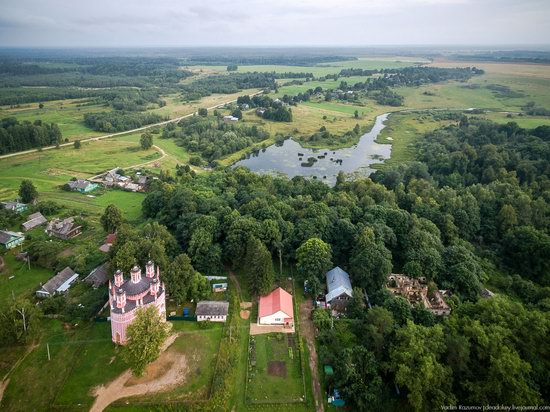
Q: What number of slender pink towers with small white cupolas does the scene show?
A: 5